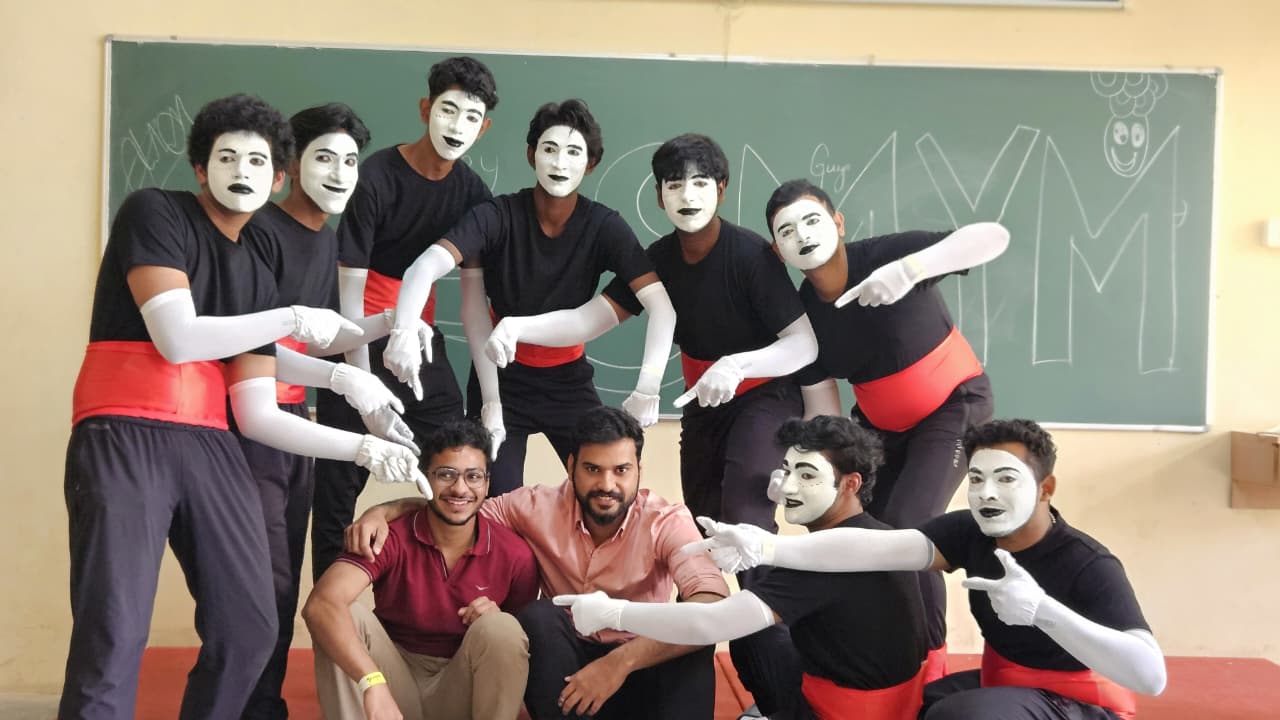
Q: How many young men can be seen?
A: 10